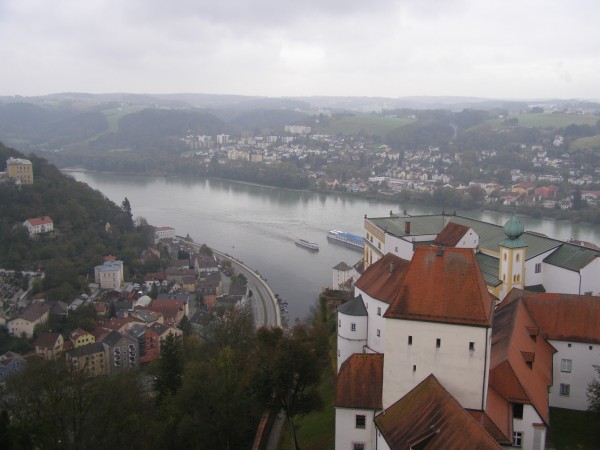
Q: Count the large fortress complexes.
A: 1